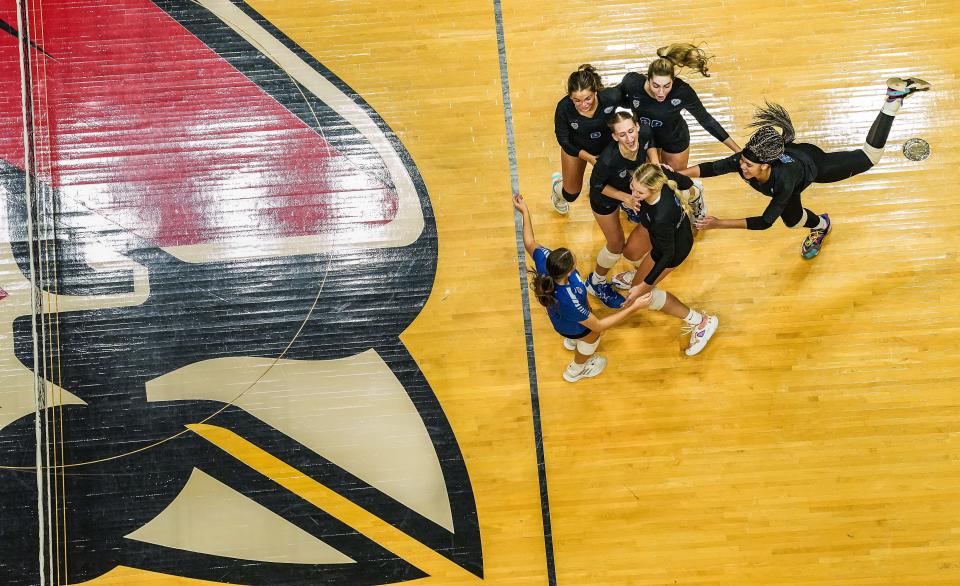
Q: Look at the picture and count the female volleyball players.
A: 6